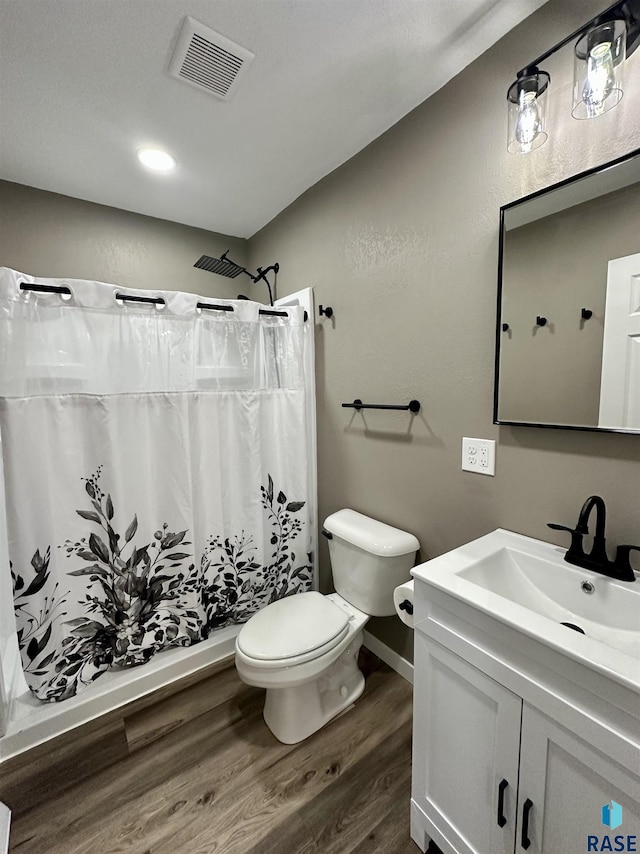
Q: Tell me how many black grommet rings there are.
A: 0